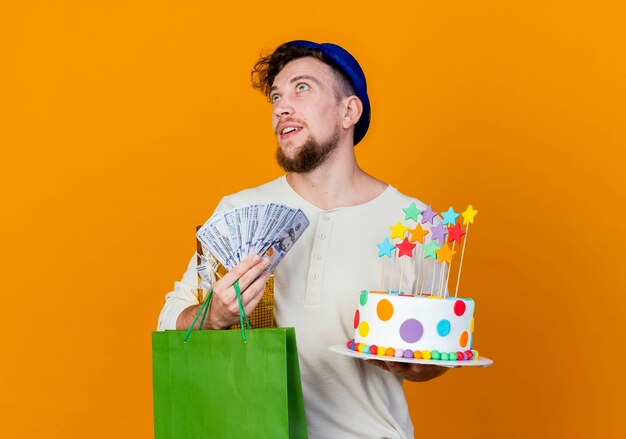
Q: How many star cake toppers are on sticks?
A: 12